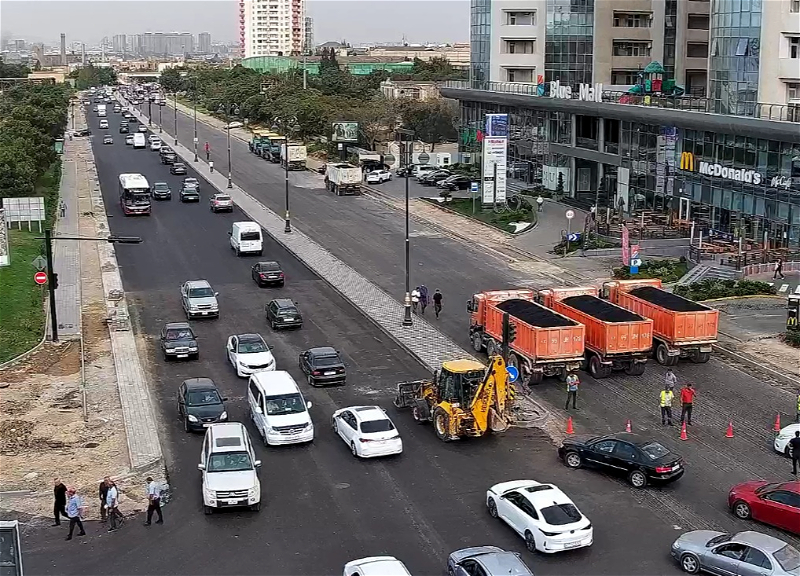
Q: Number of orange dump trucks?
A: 3